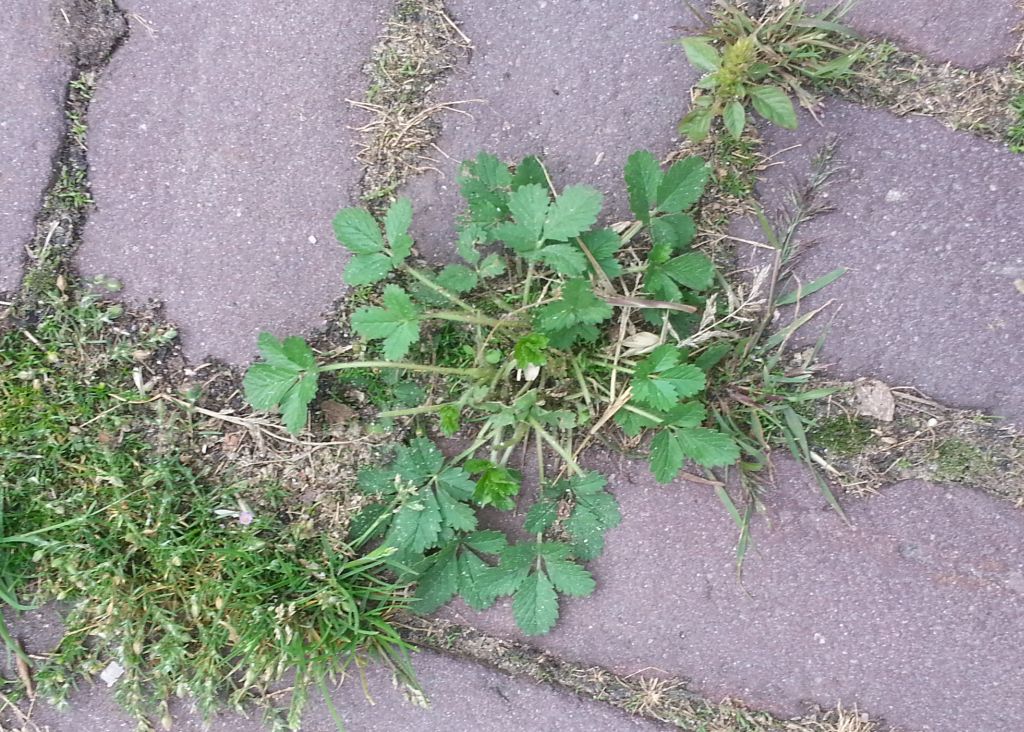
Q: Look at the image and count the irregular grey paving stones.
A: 7